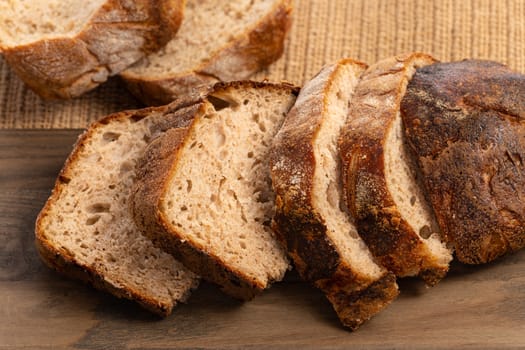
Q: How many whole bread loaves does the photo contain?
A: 0